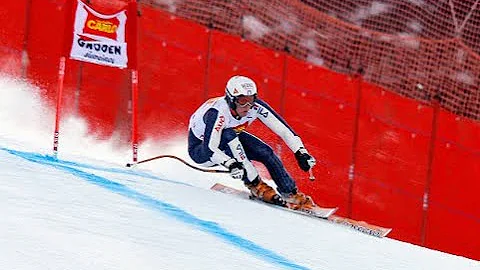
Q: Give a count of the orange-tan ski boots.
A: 2